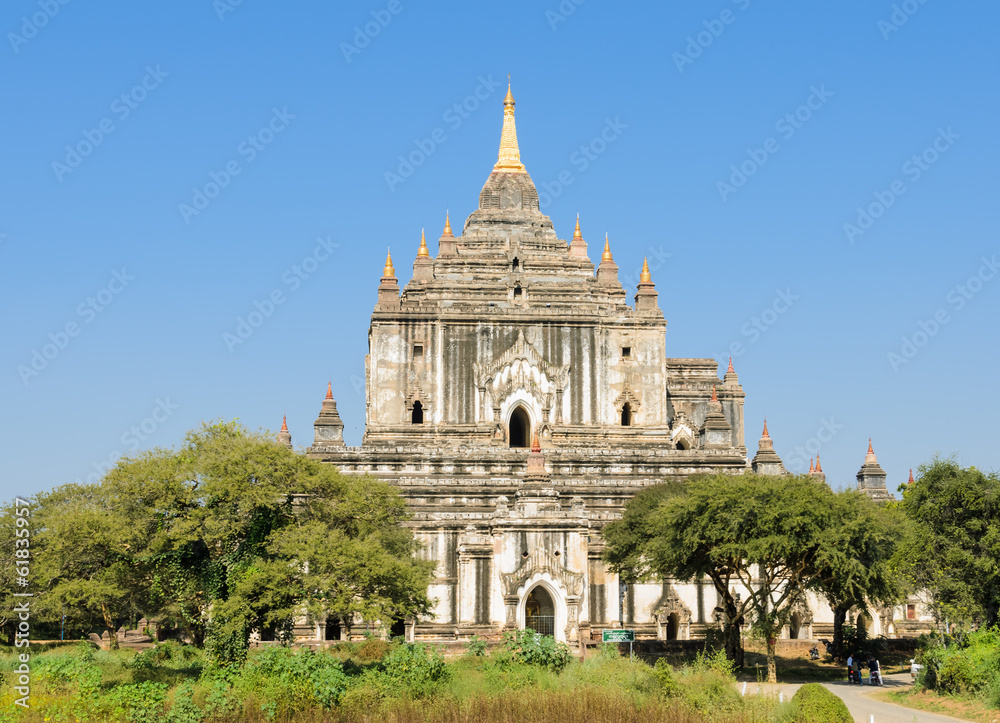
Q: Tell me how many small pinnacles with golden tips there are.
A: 6